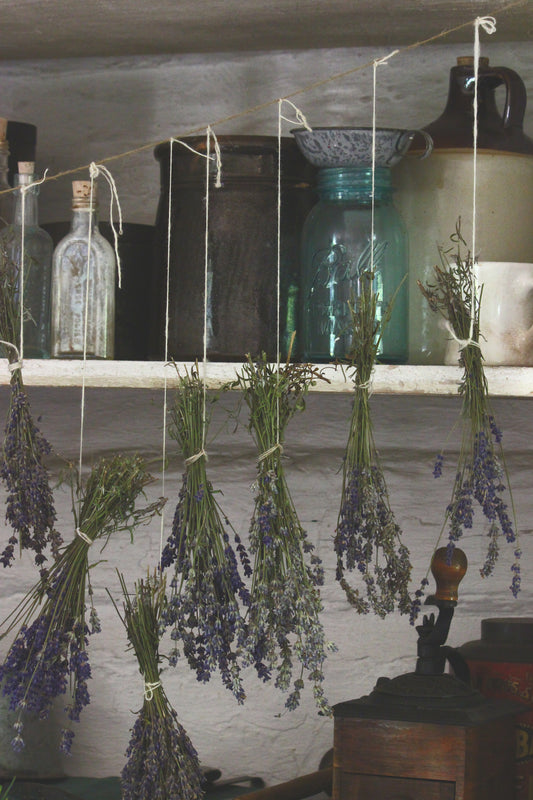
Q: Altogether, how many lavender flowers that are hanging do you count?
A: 7